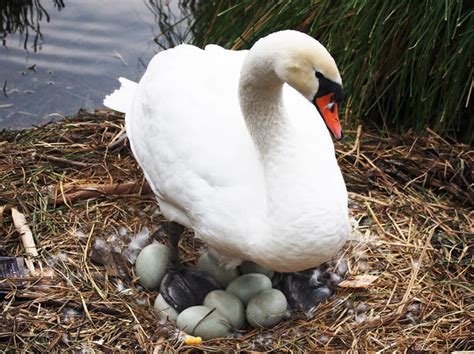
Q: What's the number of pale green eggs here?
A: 8